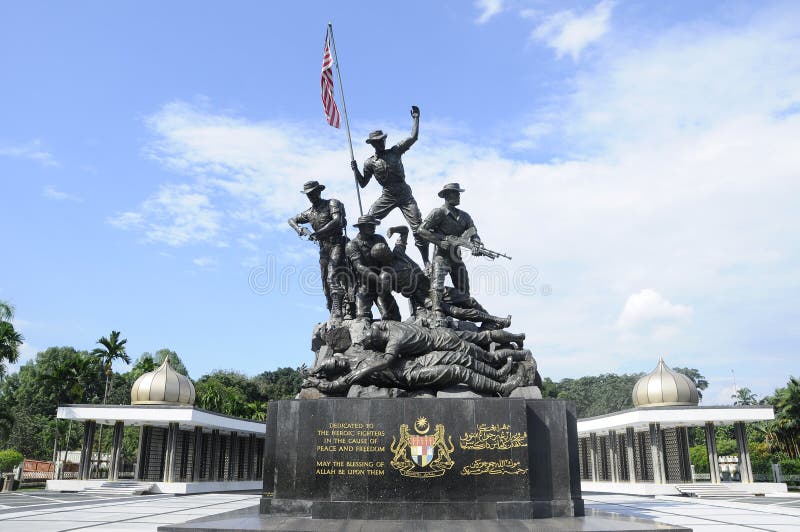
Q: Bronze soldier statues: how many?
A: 7